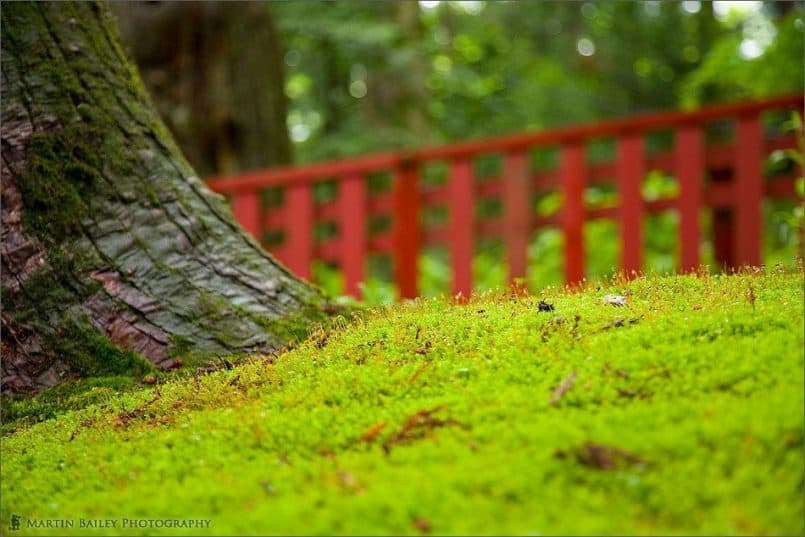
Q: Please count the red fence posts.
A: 10